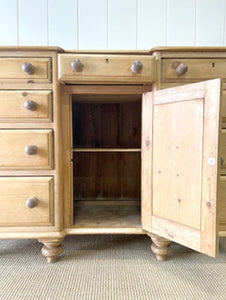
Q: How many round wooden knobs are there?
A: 7